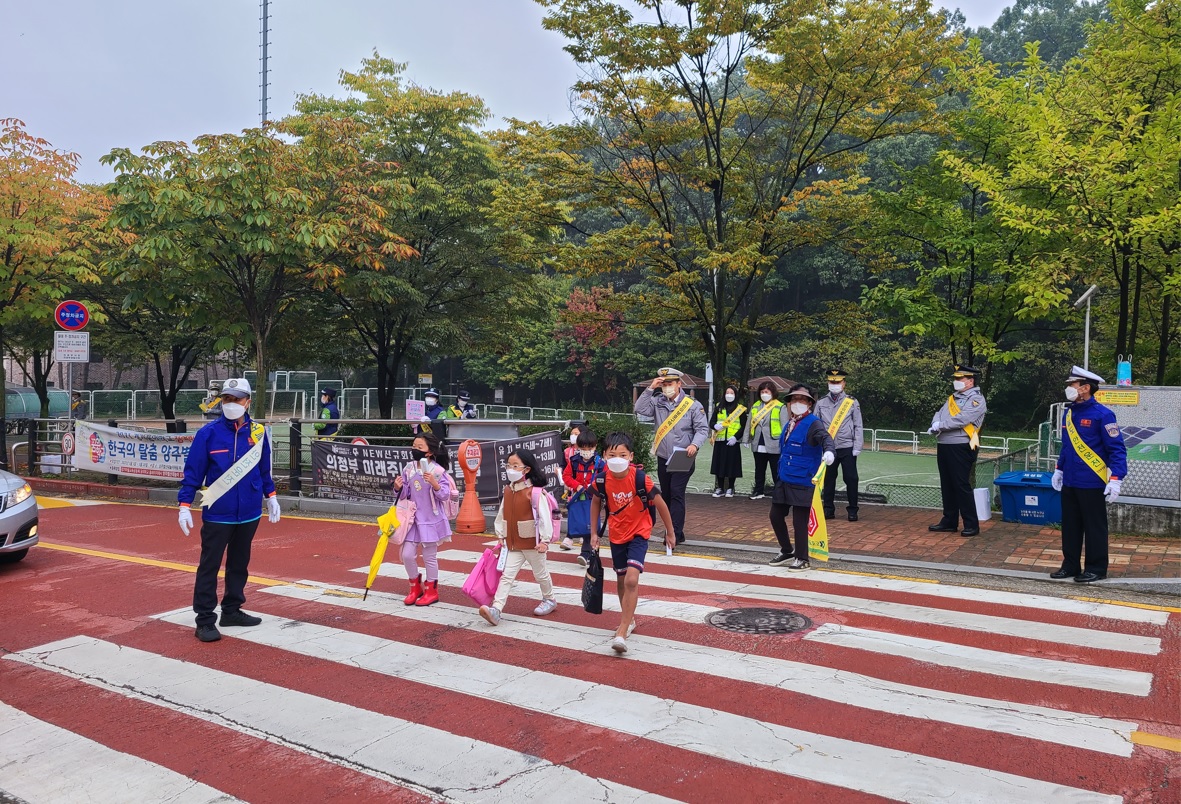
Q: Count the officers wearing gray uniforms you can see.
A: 3